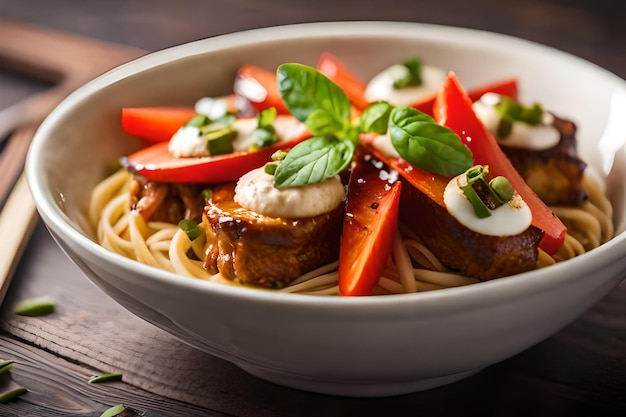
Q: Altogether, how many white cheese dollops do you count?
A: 5